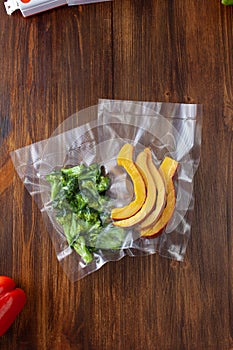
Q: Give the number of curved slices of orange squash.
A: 4